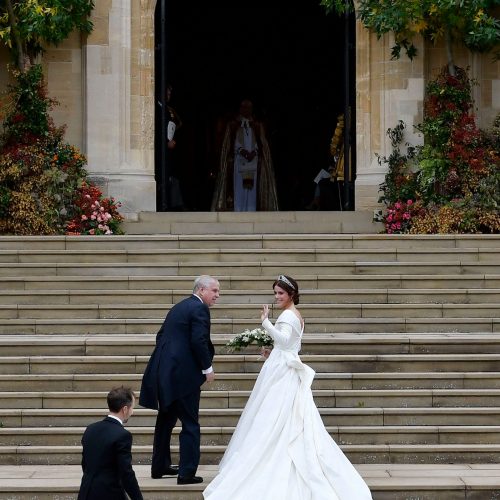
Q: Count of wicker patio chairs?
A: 0